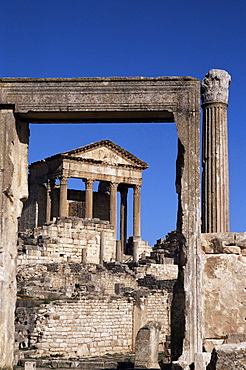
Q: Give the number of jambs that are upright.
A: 2